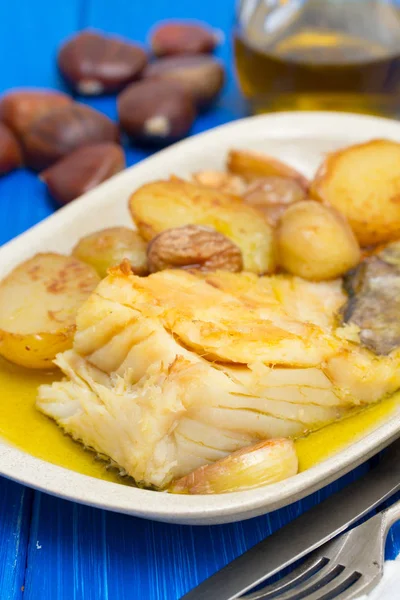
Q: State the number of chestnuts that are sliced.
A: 0